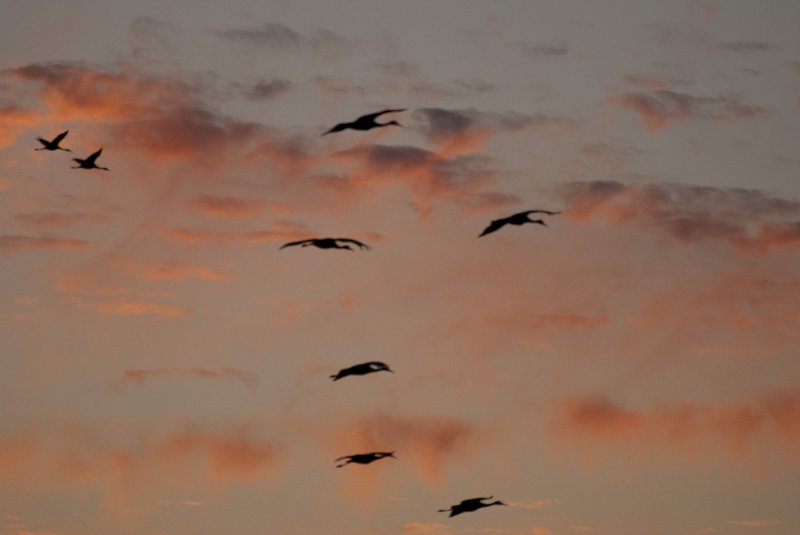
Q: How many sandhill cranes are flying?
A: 8